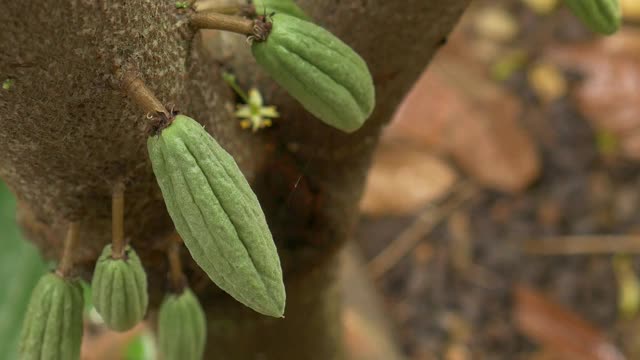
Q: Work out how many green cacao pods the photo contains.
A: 7